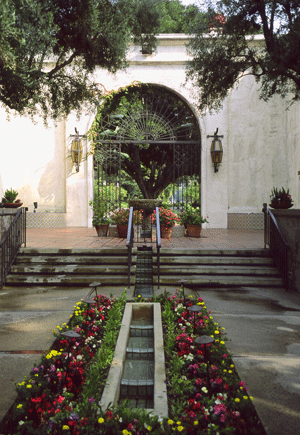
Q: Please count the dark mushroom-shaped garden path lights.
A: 6